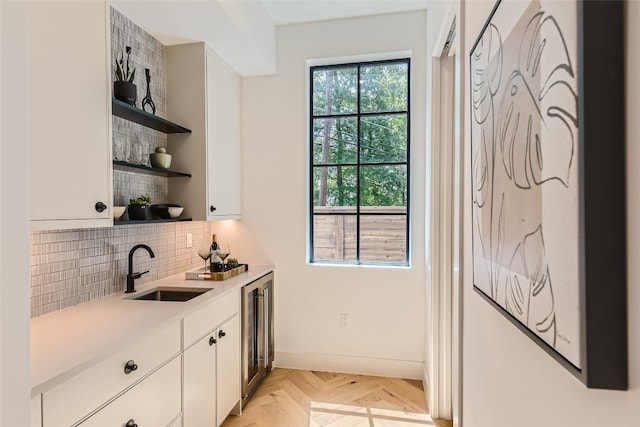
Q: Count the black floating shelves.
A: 3